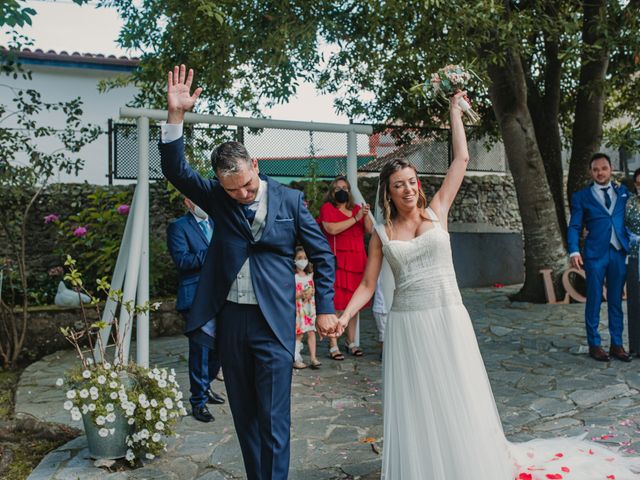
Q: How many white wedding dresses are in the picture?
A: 1